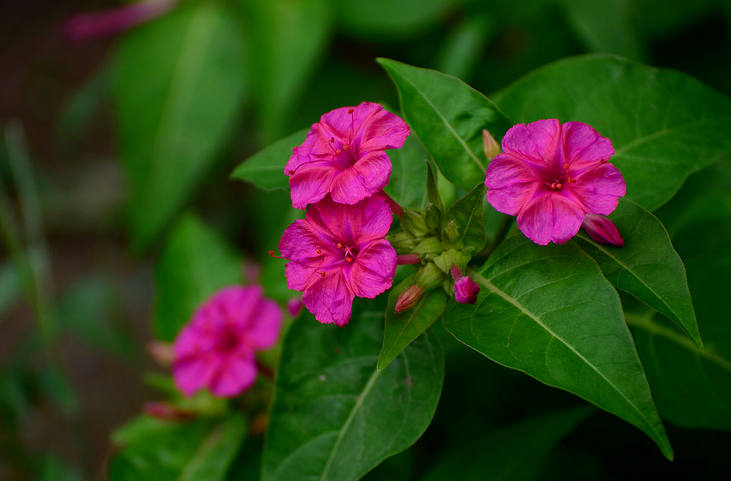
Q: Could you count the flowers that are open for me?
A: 4